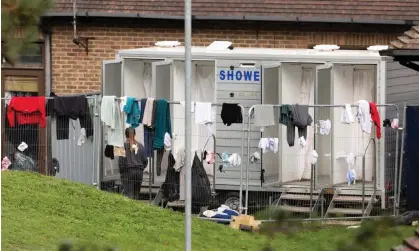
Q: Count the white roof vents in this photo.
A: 4